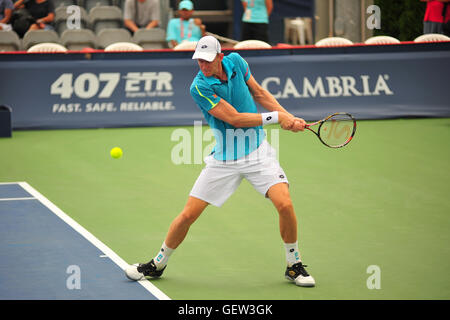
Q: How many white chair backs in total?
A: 7